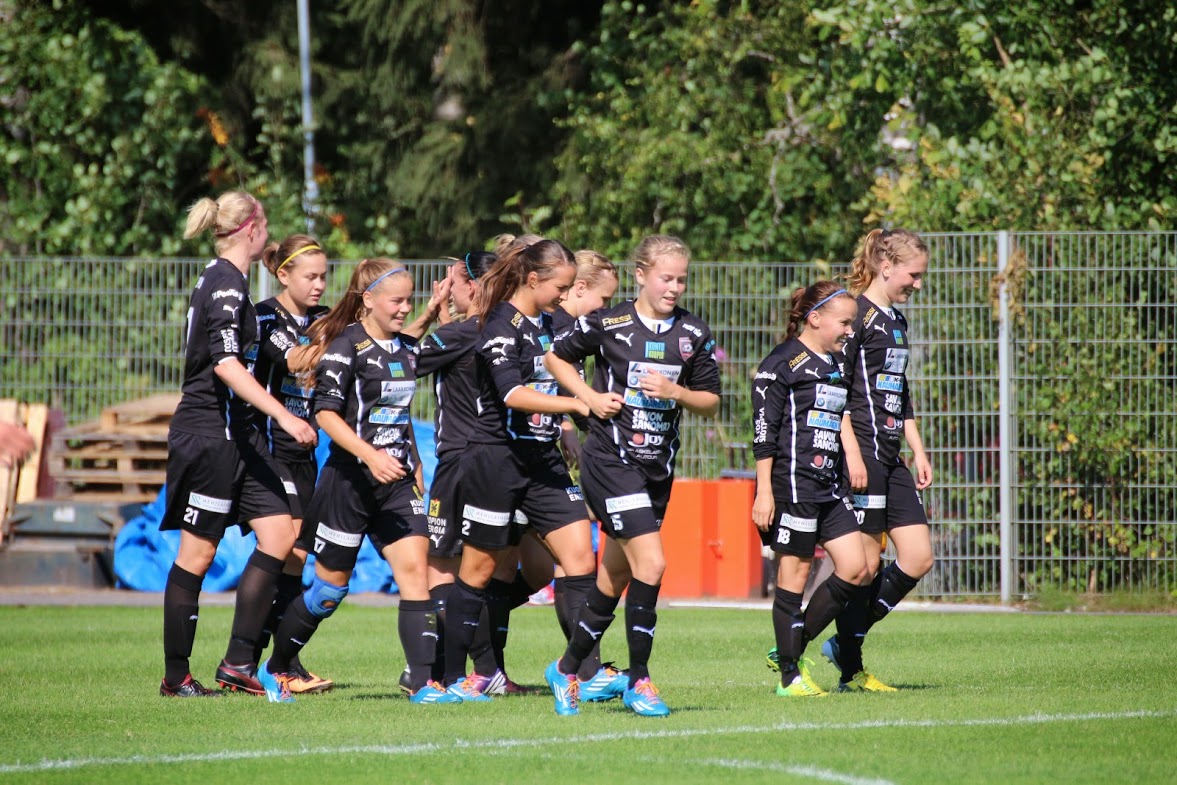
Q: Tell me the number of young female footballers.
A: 10